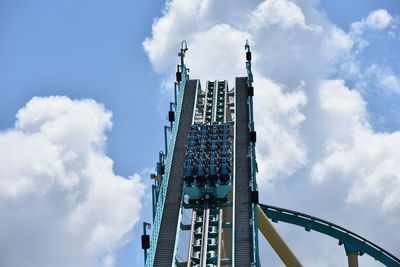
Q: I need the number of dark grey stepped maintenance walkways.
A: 2